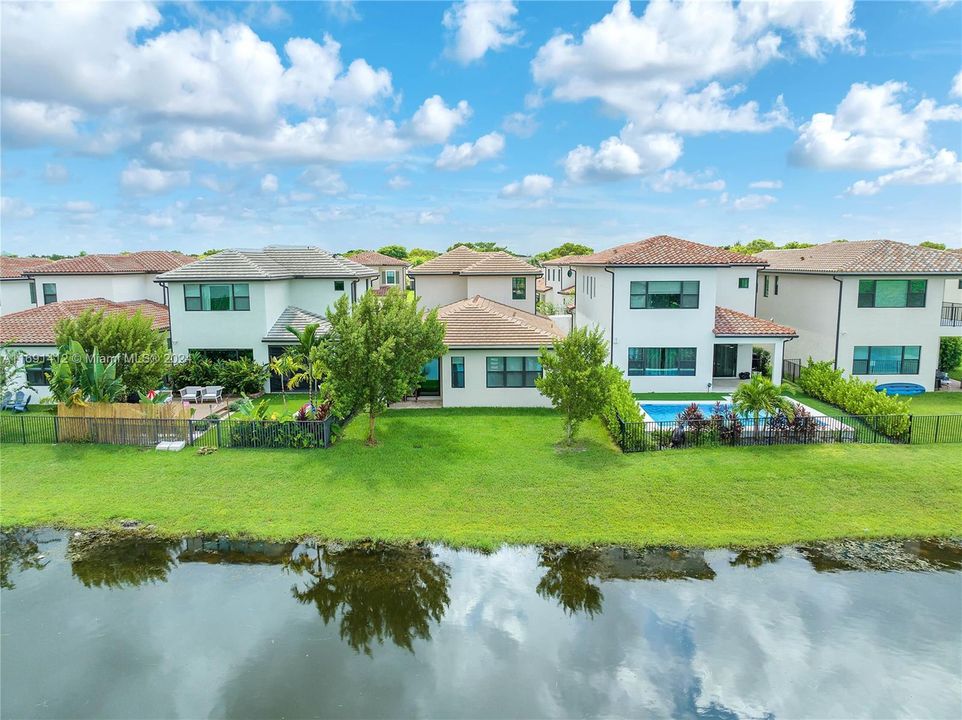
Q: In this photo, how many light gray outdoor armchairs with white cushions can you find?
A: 2